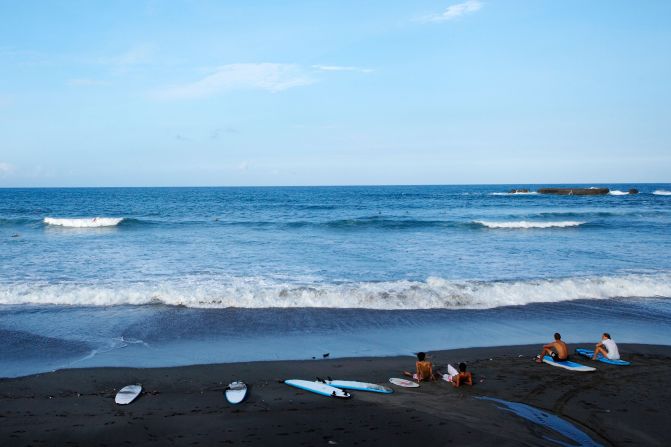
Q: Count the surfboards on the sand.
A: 8